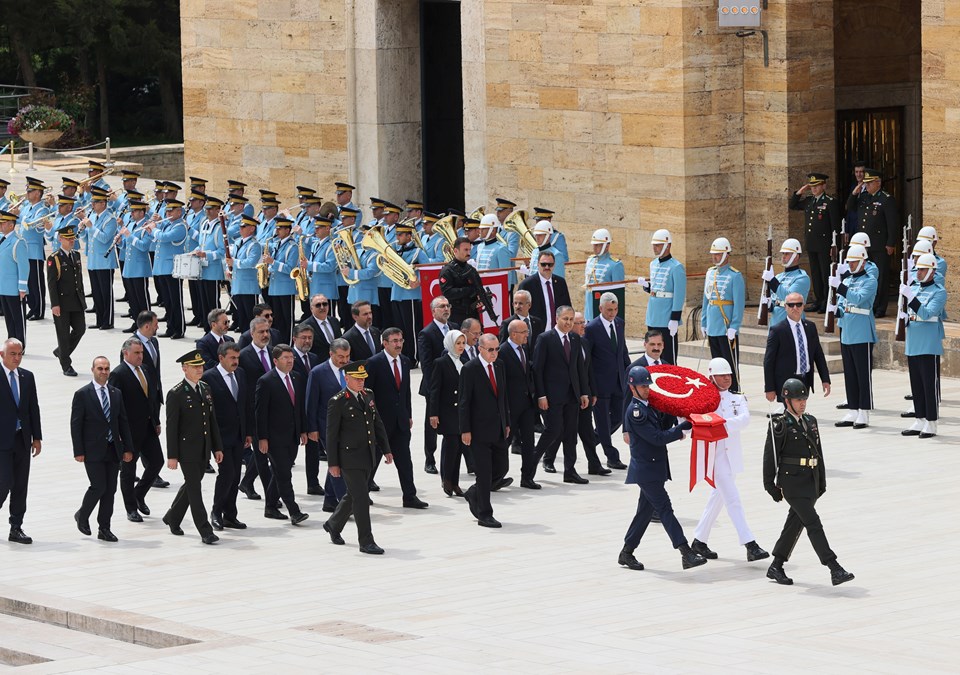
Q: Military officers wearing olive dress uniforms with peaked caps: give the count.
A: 5